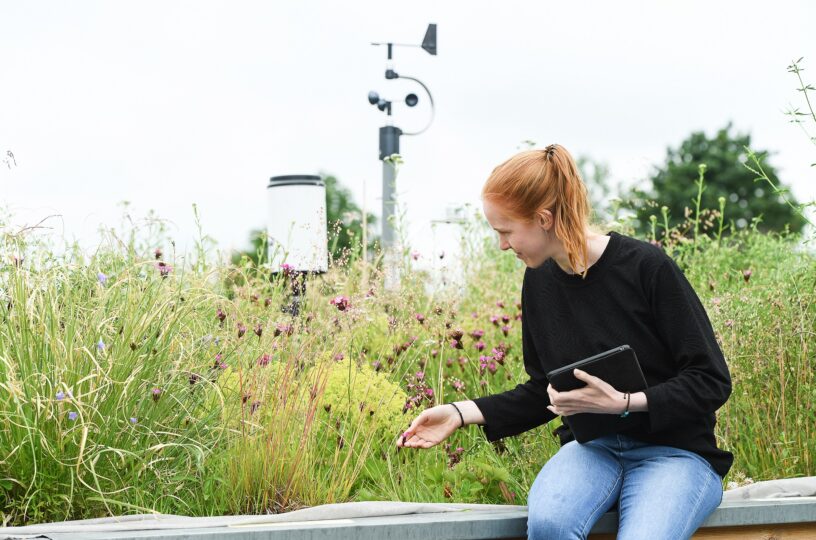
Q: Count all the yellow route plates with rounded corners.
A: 0